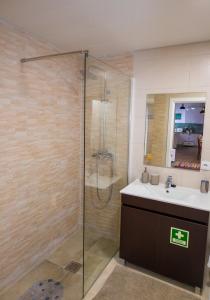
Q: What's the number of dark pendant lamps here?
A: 2